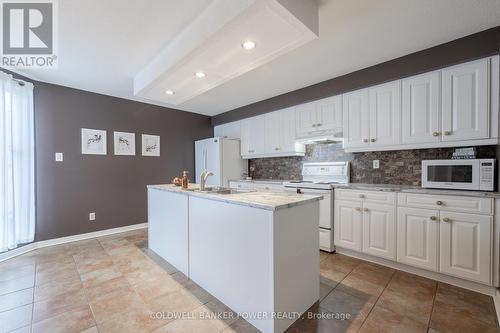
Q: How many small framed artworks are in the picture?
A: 3